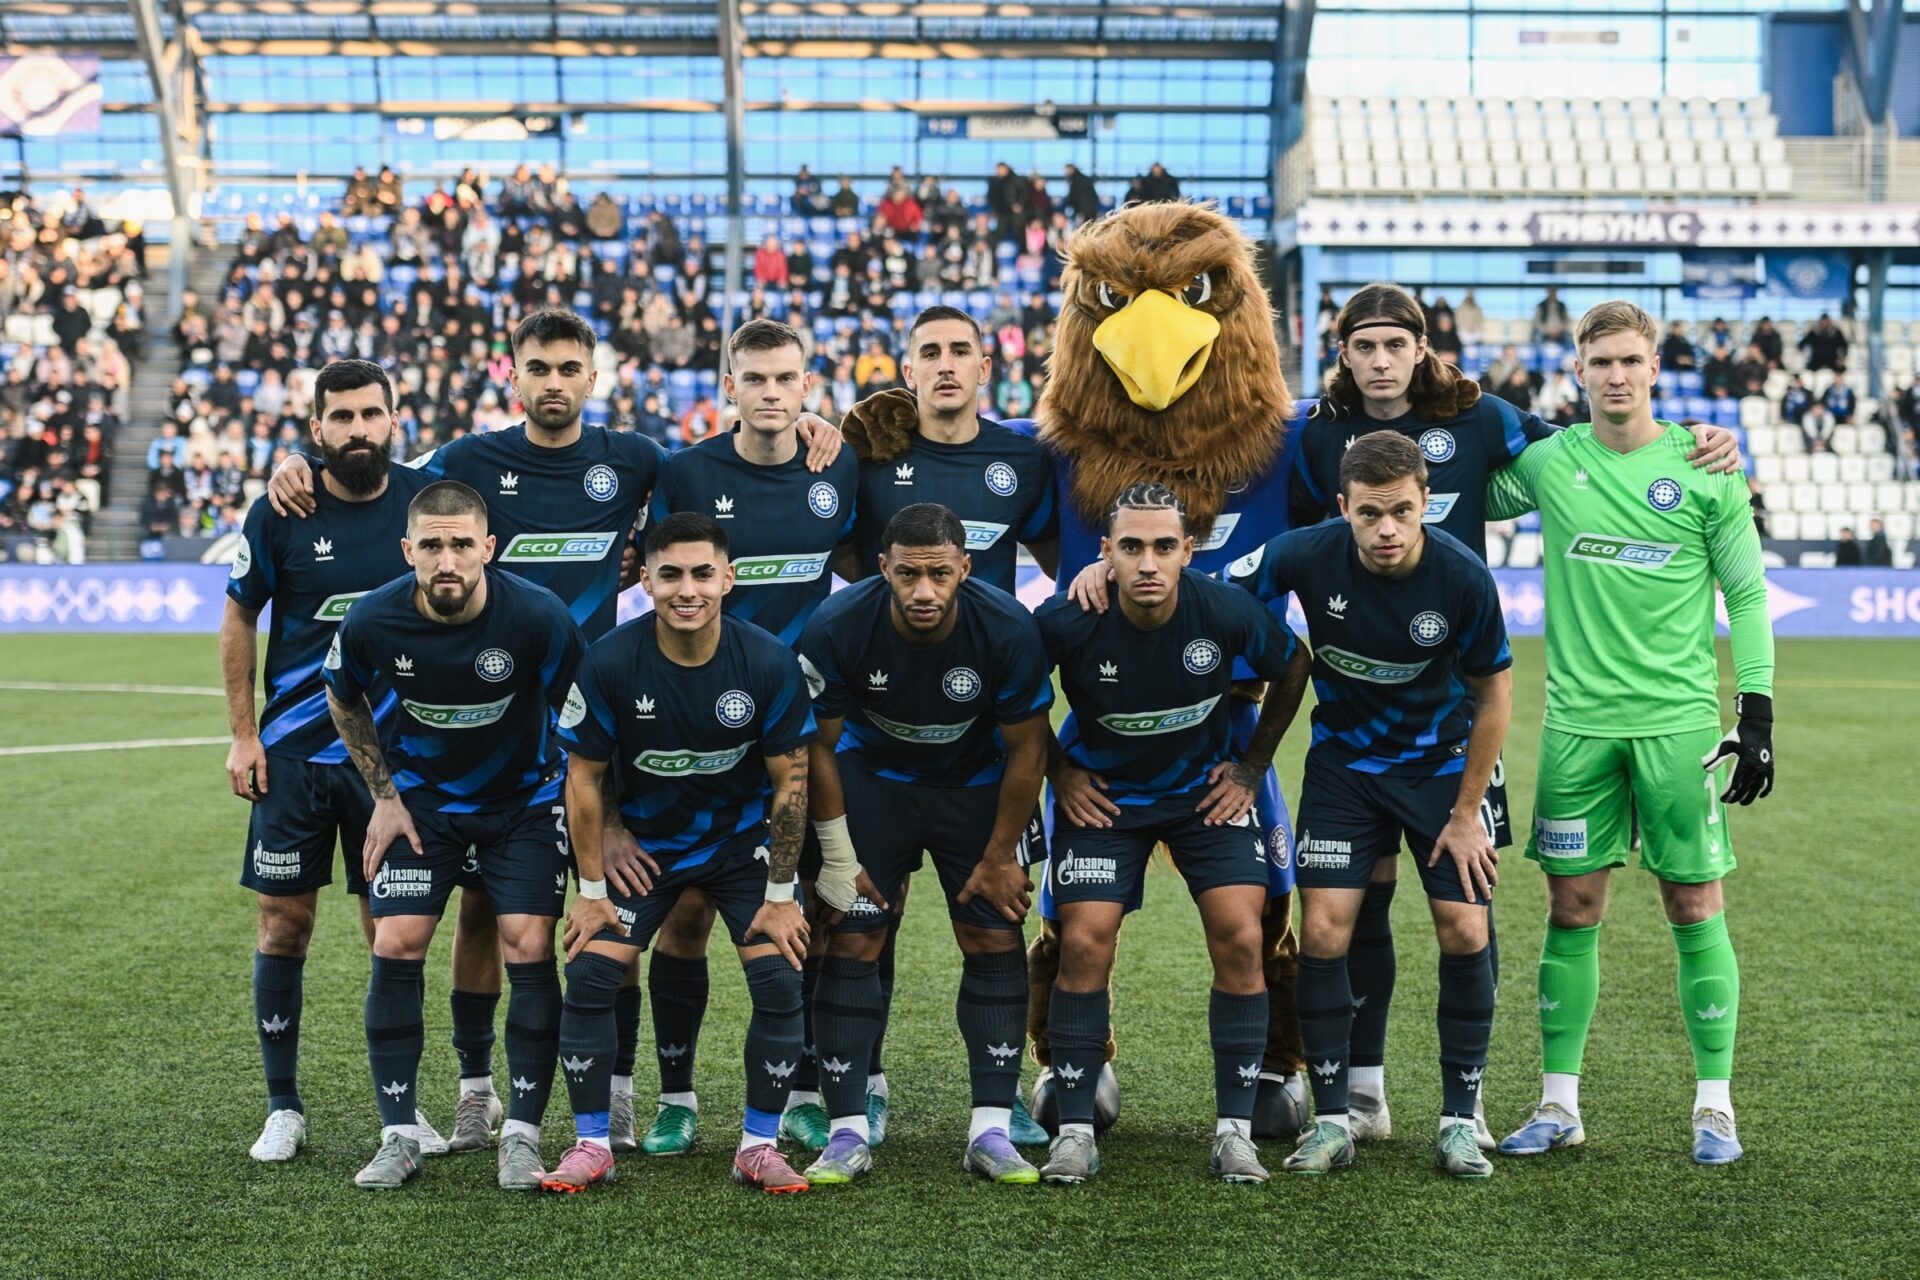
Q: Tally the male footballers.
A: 11